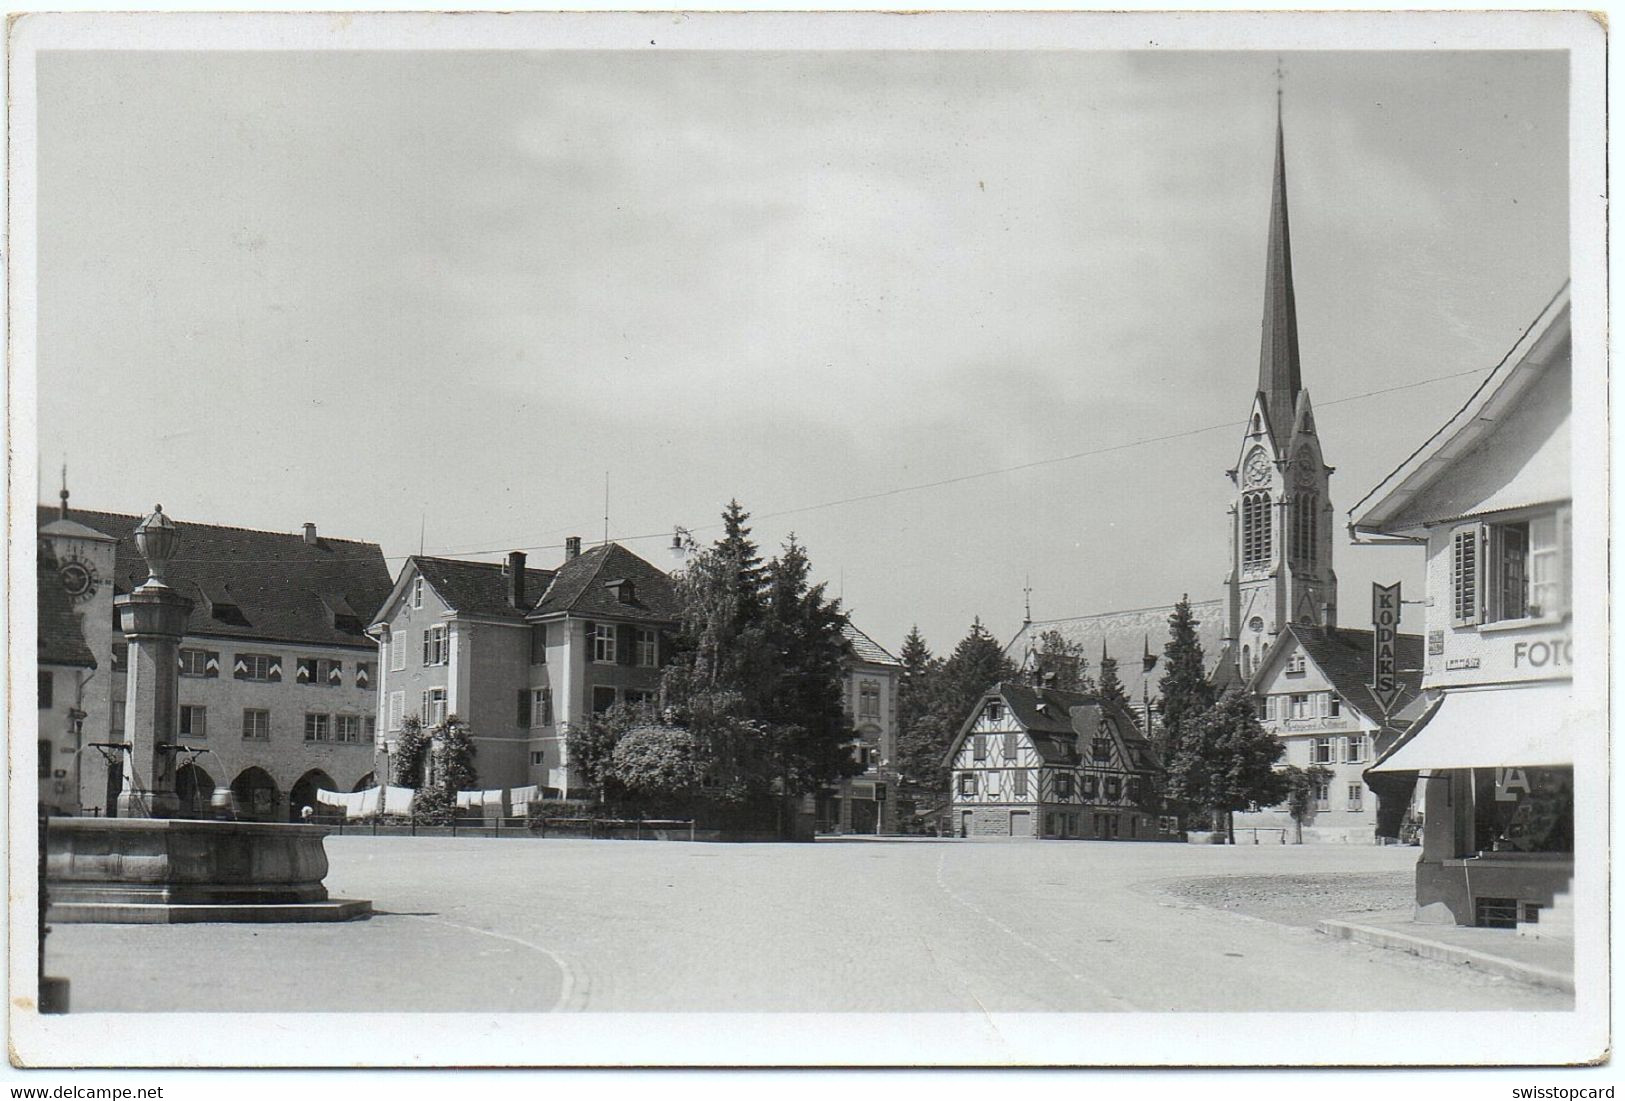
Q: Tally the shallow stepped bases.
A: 1